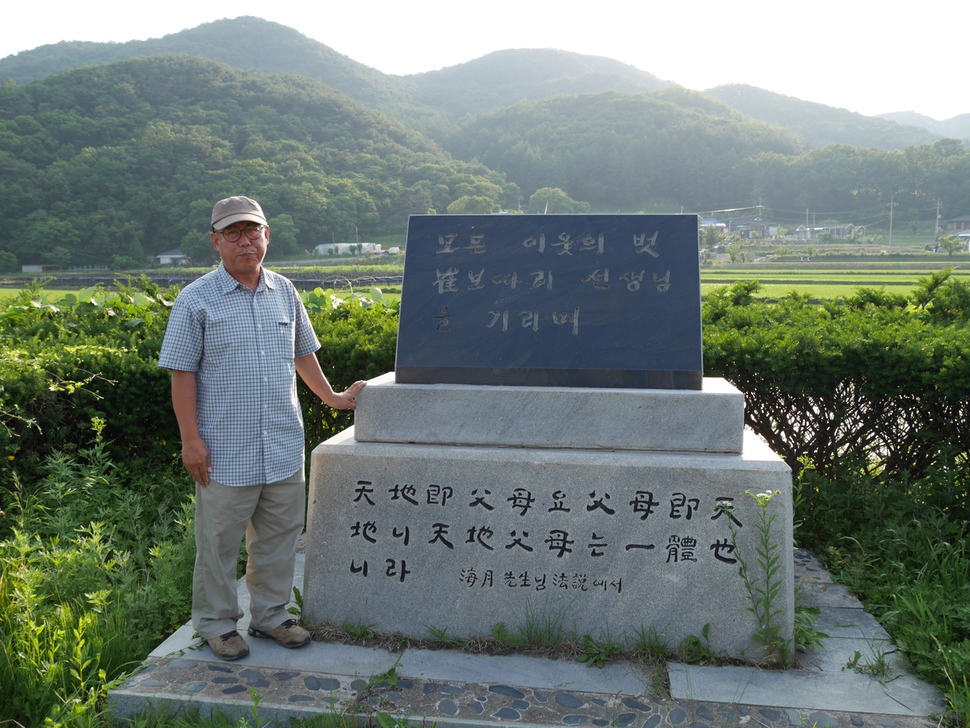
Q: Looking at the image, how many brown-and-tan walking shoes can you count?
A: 2